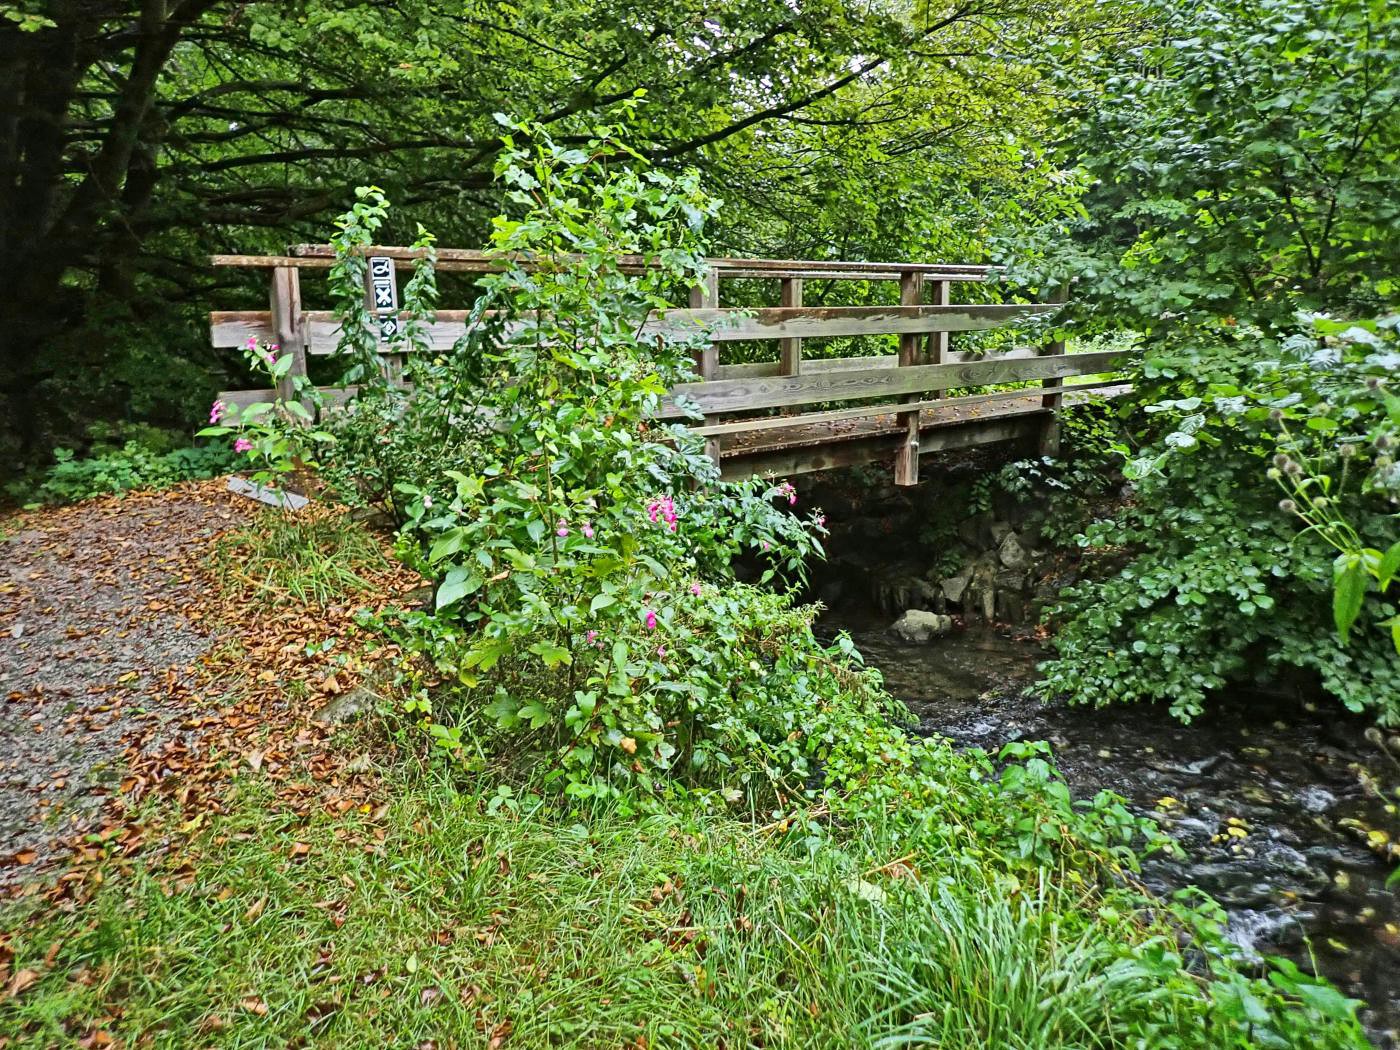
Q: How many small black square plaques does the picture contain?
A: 3